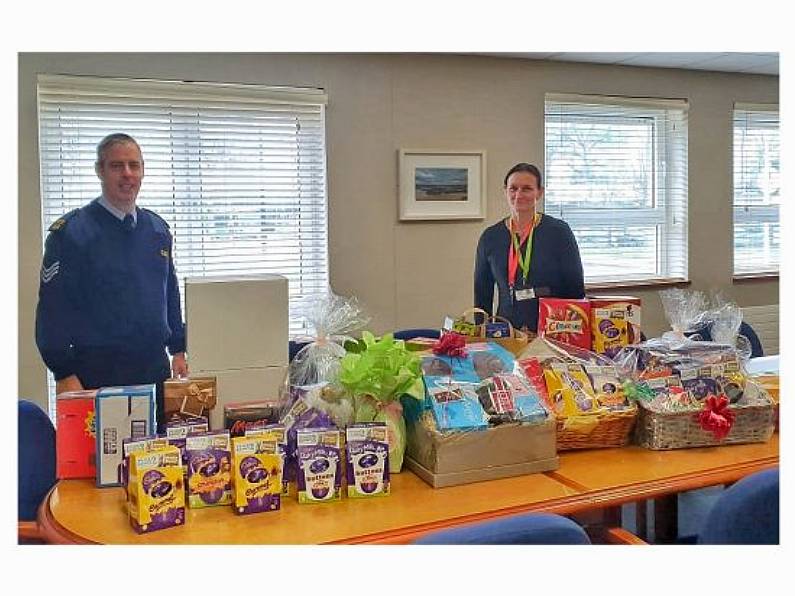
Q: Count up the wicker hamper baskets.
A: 2